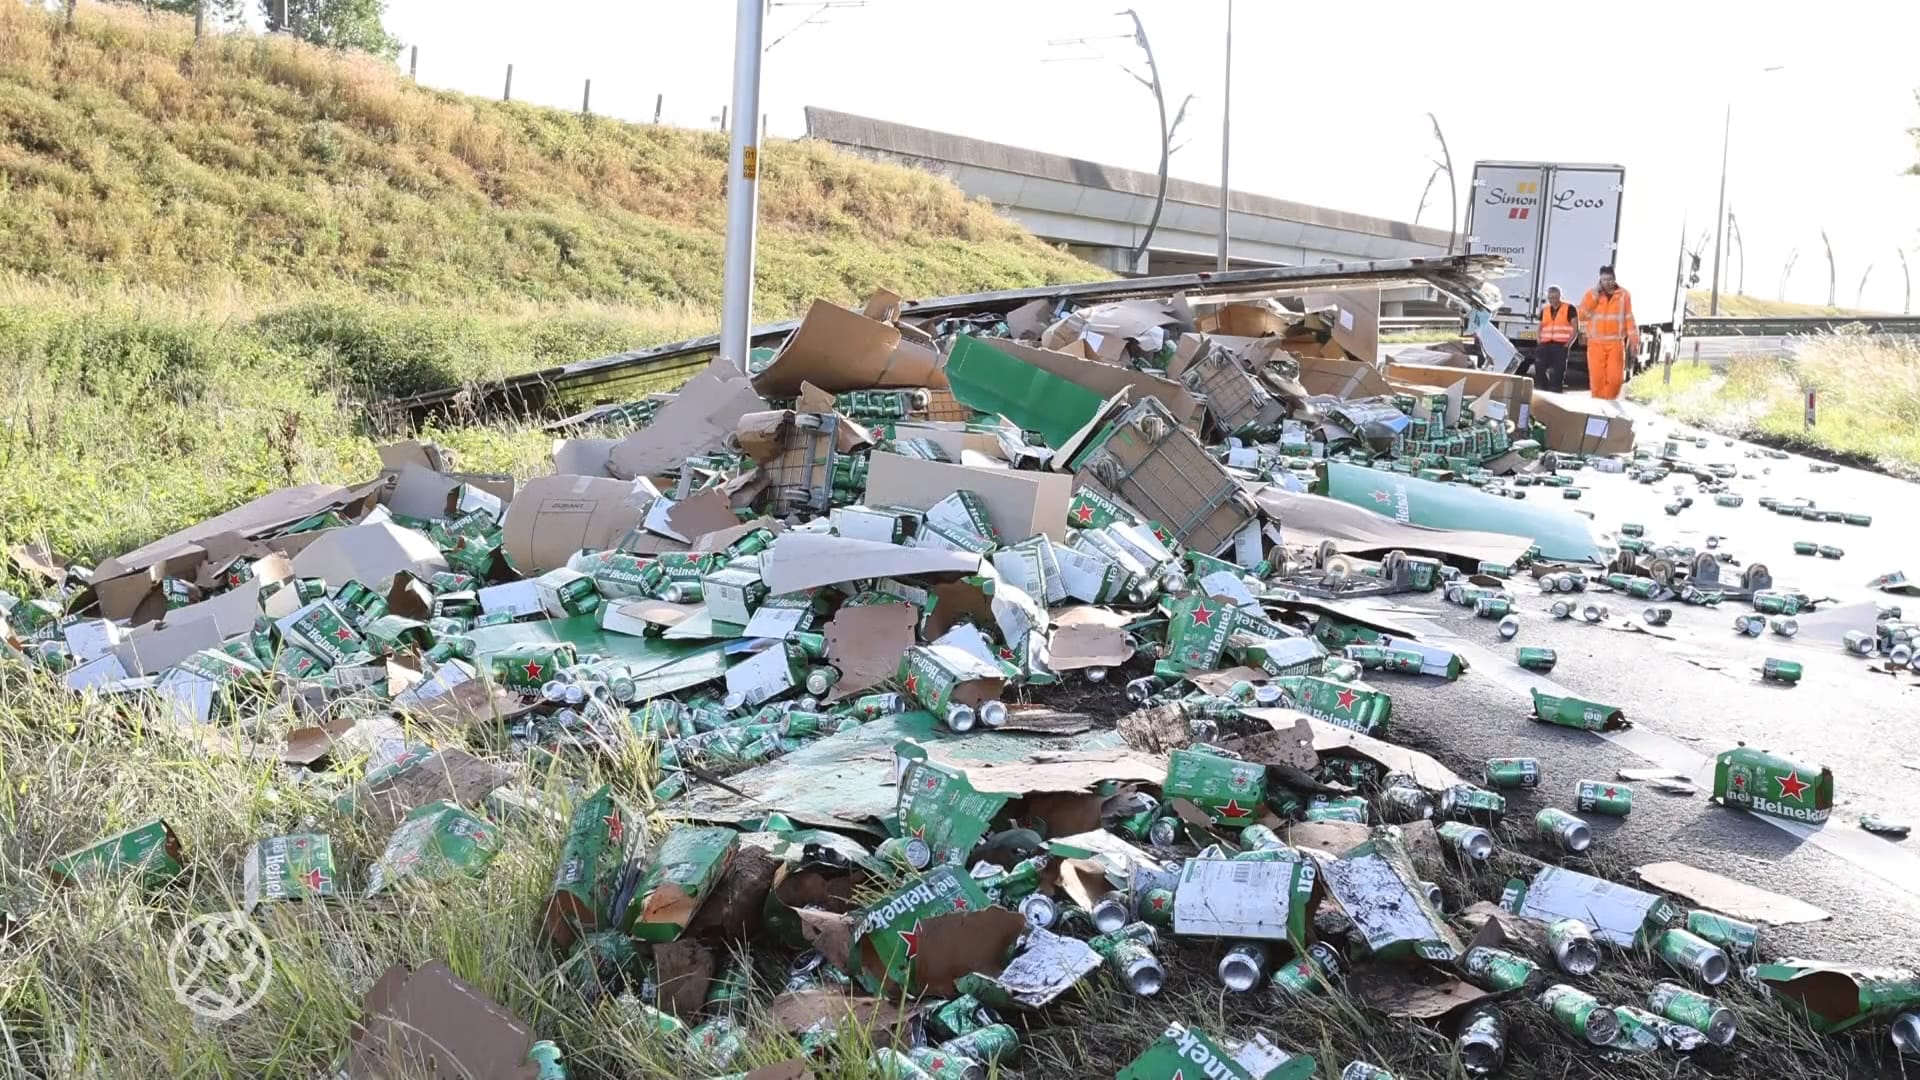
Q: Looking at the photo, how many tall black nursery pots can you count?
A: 0